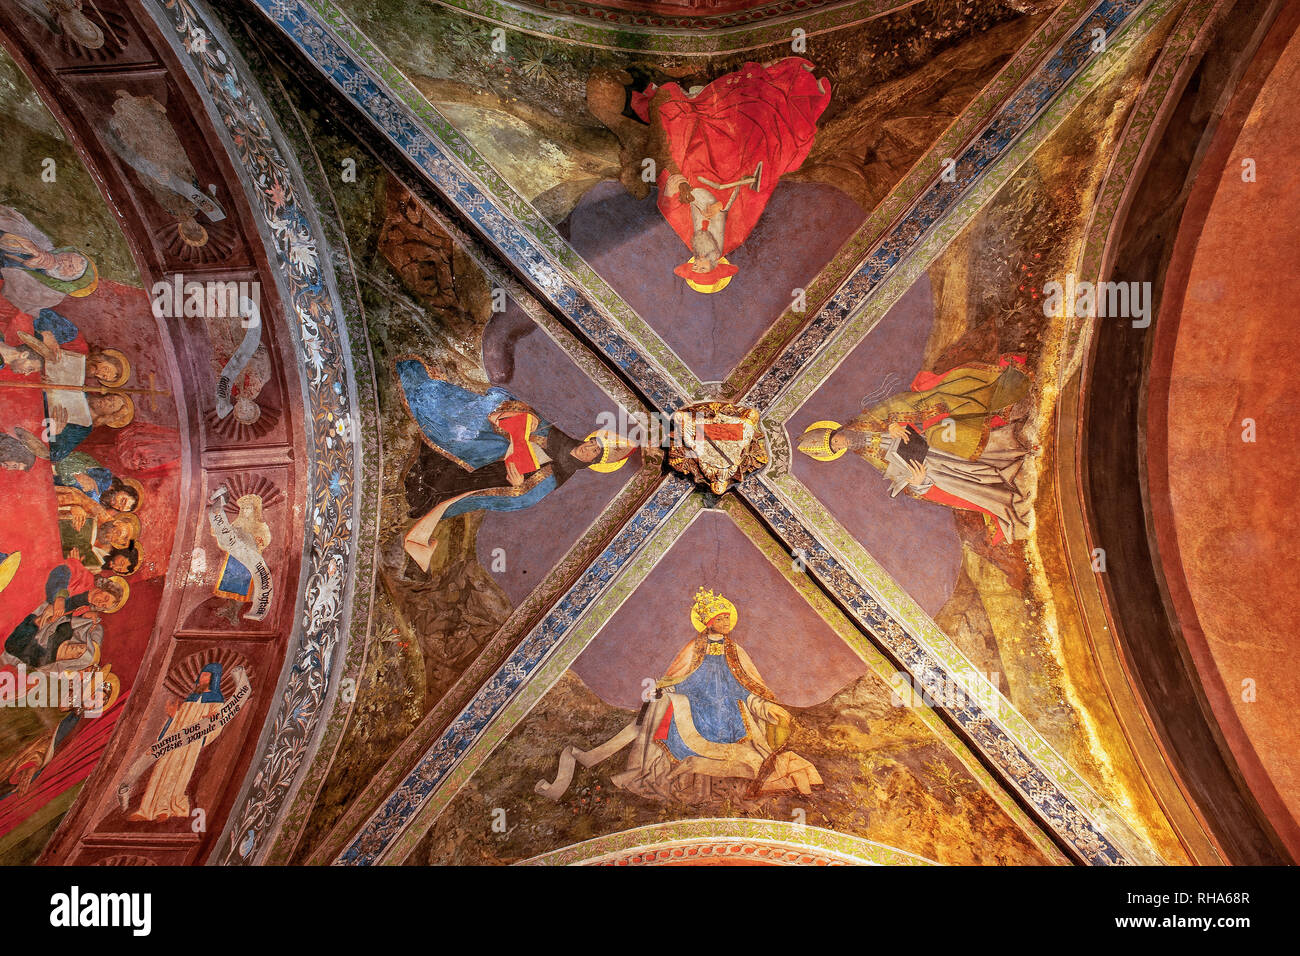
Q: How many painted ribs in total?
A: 4